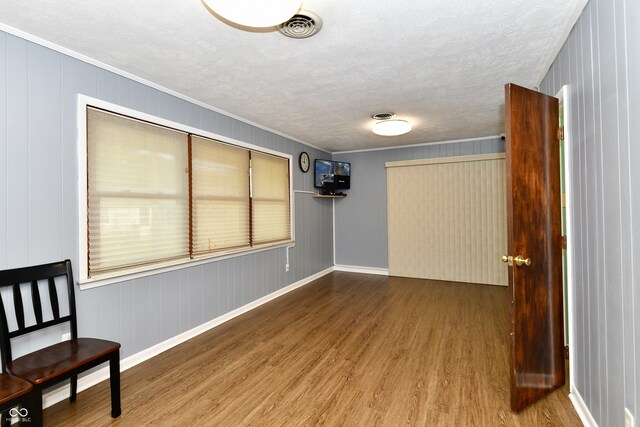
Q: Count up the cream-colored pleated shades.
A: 3